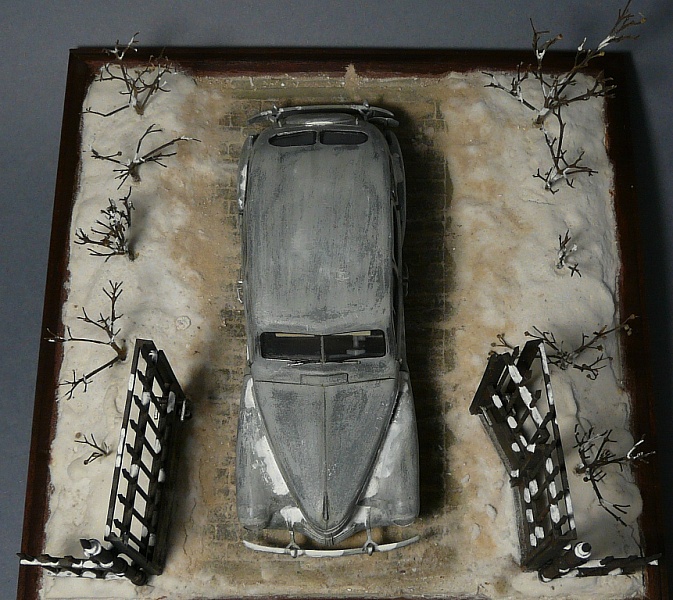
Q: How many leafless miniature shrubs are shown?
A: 10